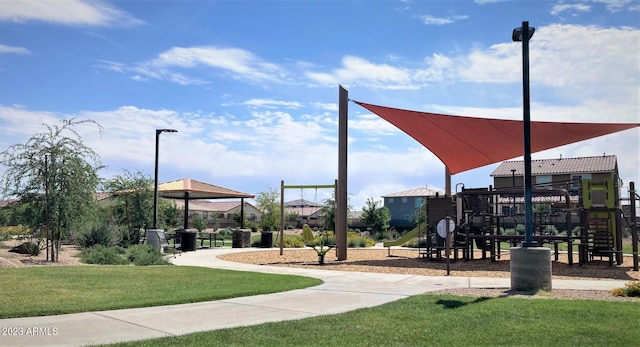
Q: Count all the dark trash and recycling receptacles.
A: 2